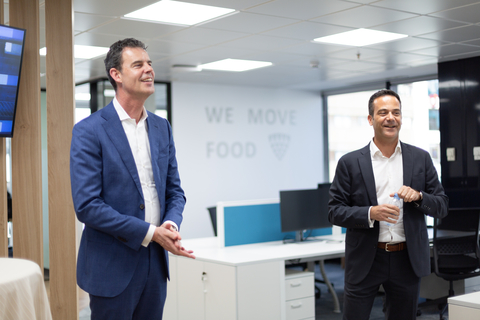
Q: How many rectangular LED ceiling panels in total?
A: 4